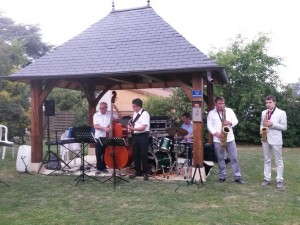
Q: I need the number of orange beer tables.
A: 0